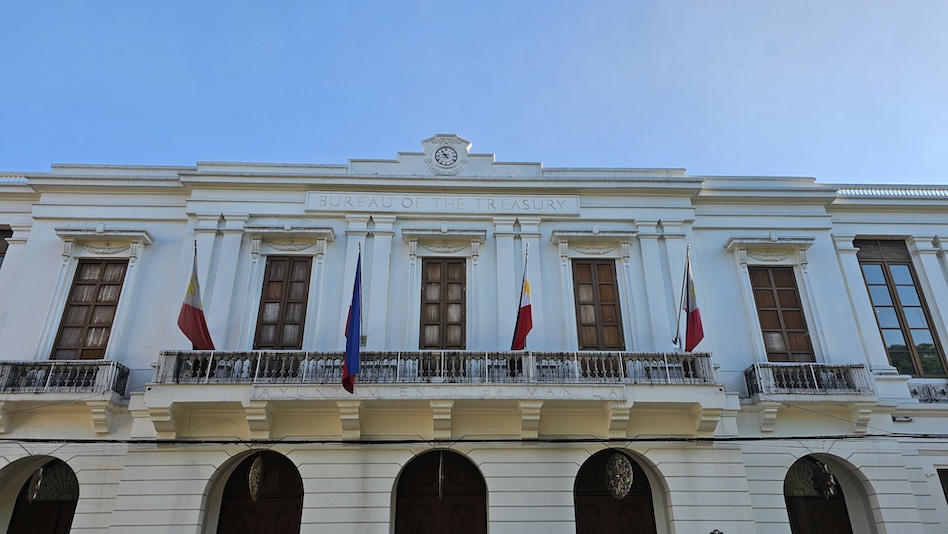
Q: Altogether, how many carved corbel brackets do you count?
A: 11